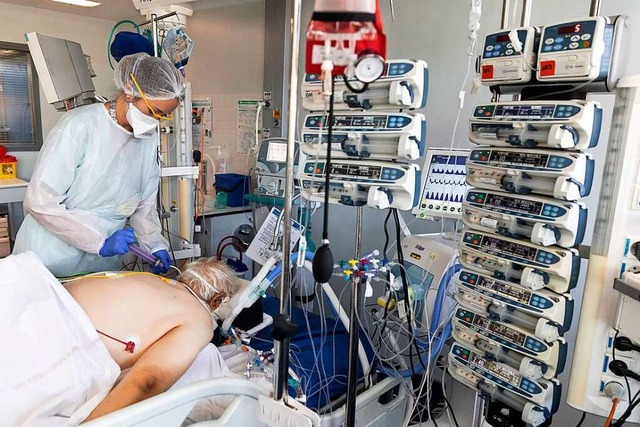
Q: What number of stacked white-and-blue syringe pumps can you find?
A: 10